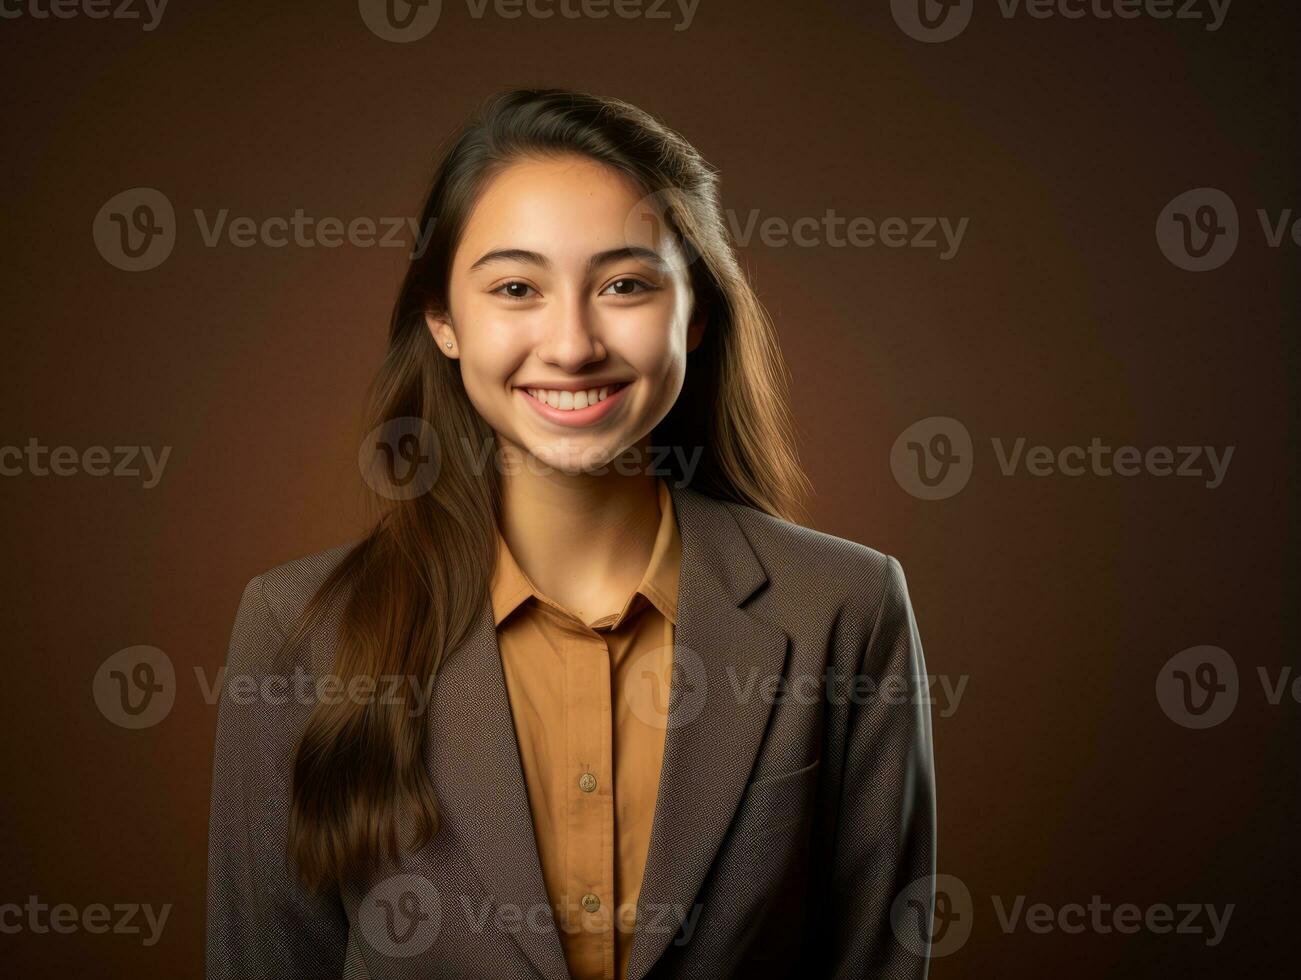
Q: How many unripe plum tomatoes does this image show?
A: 0